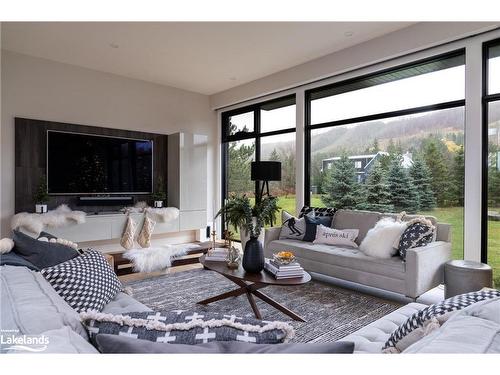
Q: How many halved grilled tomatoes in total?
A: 0